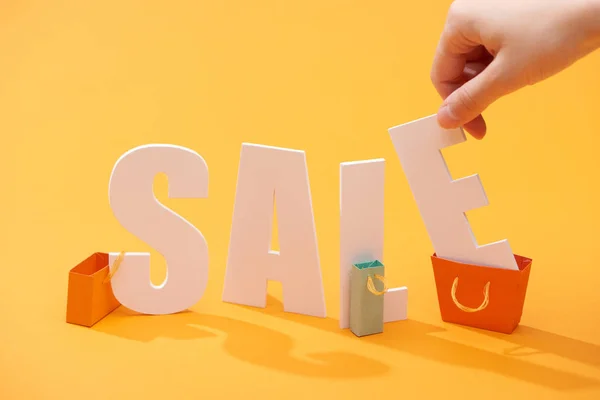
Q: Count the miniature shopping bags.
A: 3